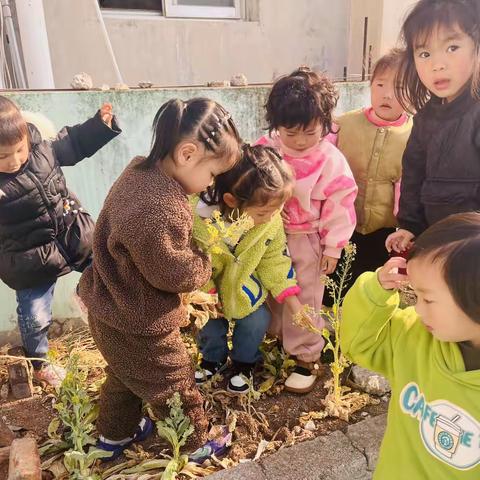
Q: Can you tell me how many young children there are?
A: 7